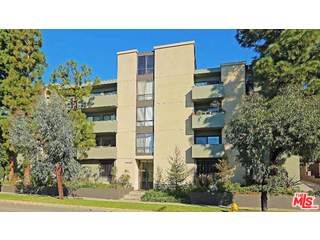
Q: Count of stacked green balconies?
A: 6